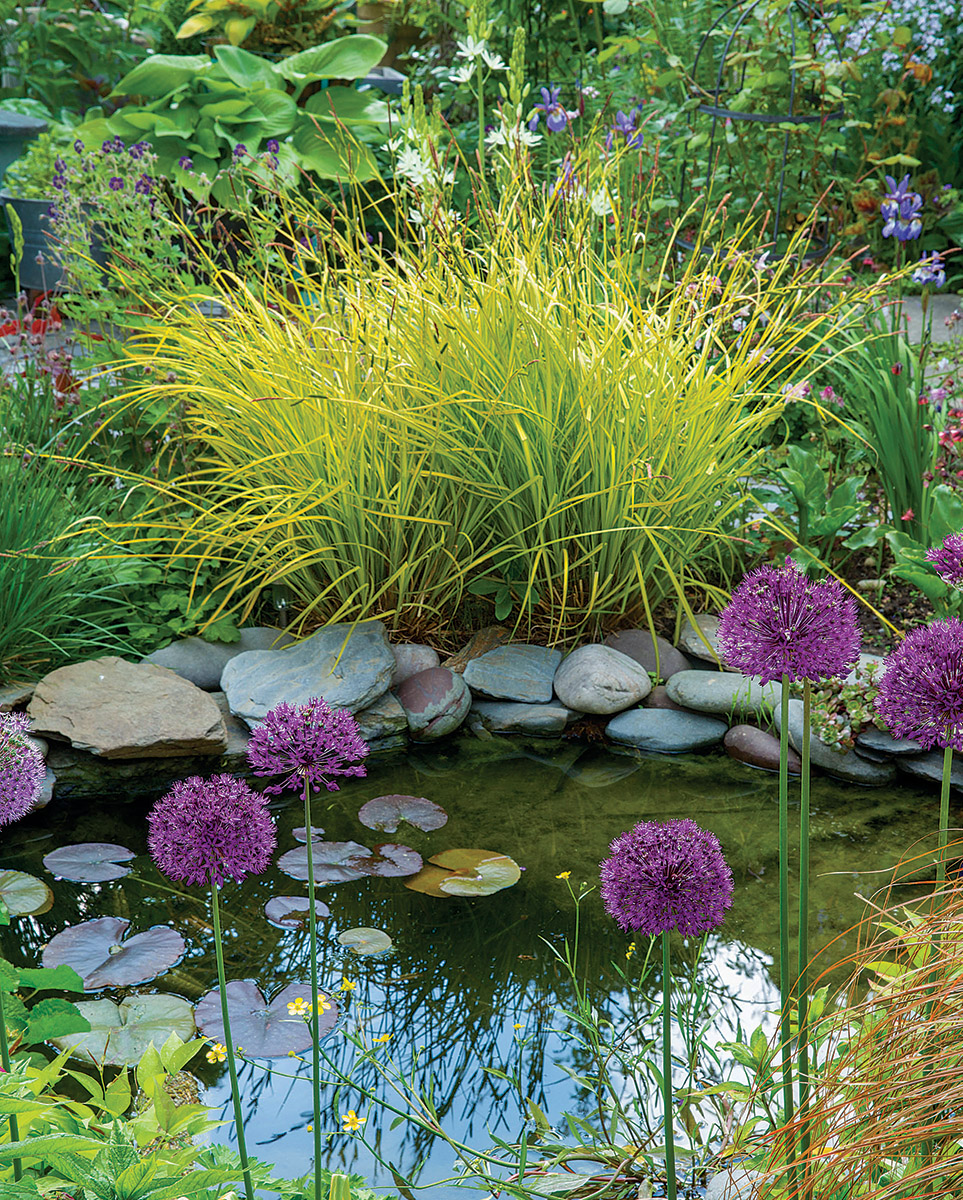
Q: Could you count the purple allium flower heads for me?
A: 7